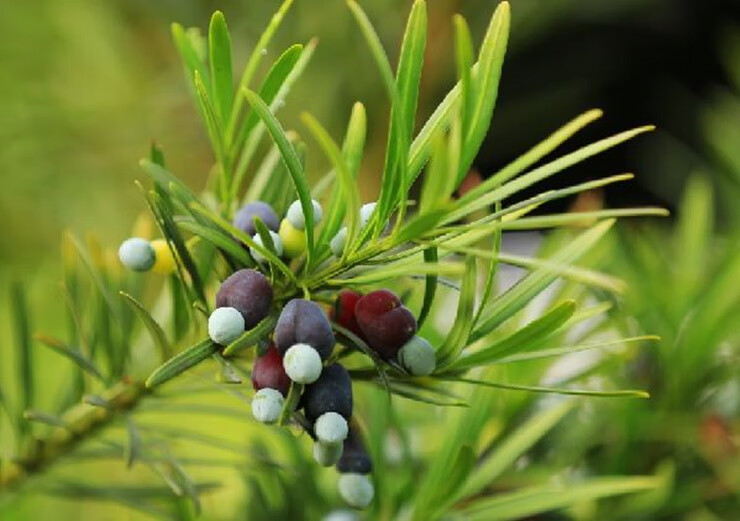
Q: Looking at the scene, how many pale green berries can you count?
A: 12